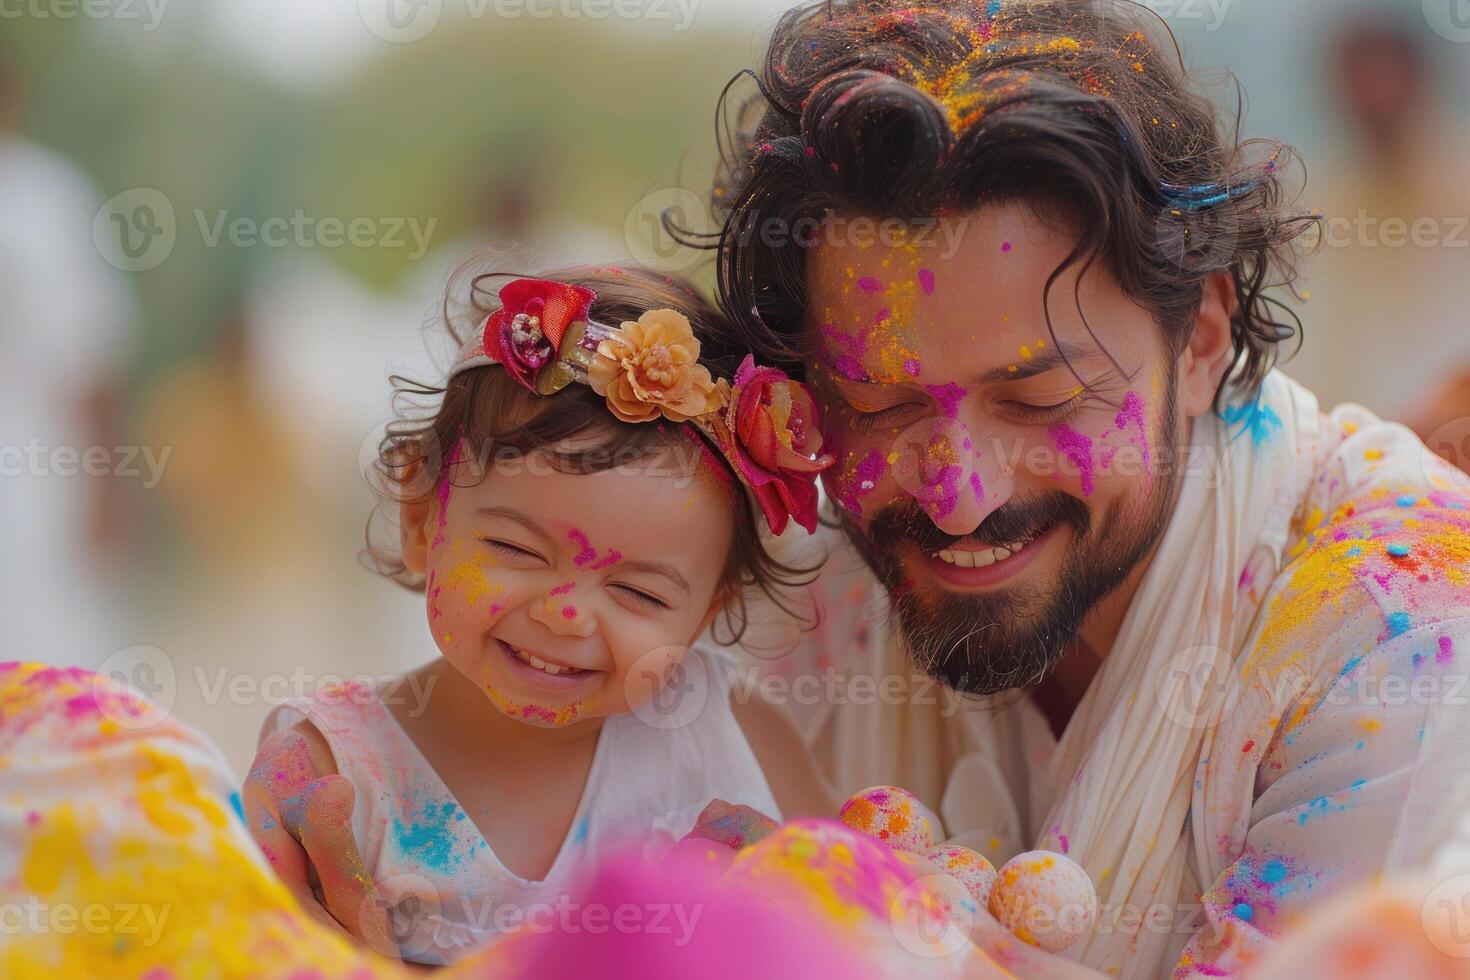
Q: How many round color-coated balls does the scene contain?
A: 3